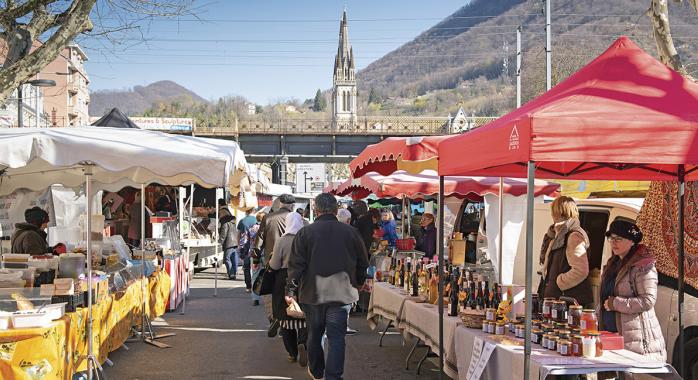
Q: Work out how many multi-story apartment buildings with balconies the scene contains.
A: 1